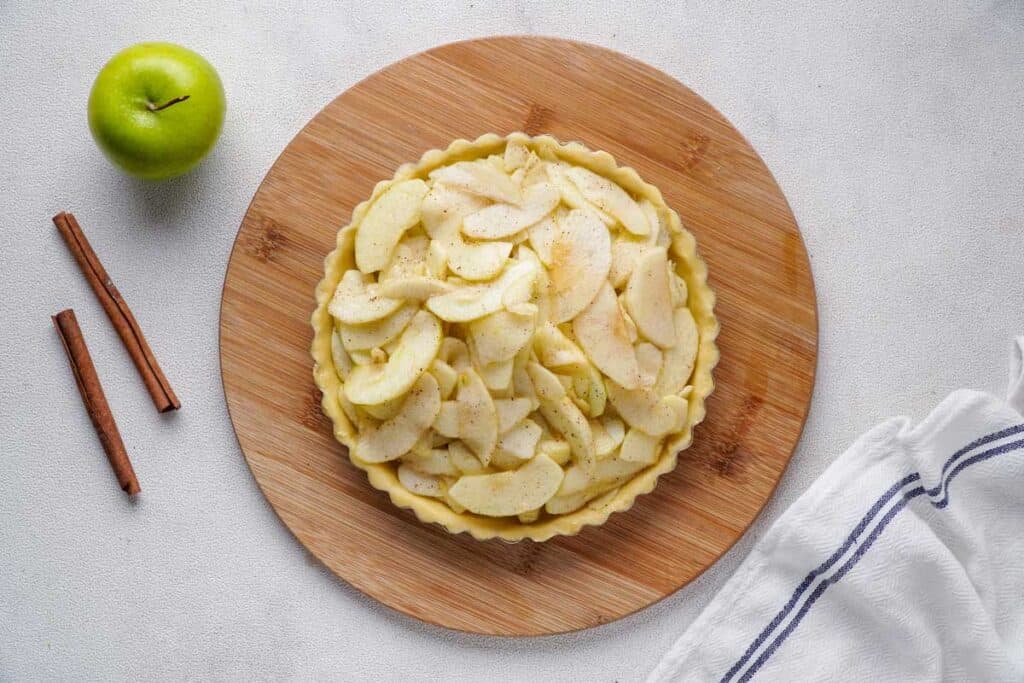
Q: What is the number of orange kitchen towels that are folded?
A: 0